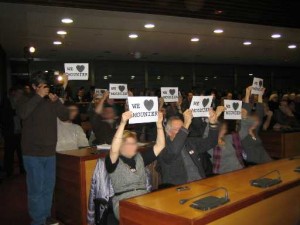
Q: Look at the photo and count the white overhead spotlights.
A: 10